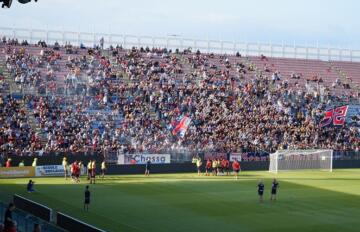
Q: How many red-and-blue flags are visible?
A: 2